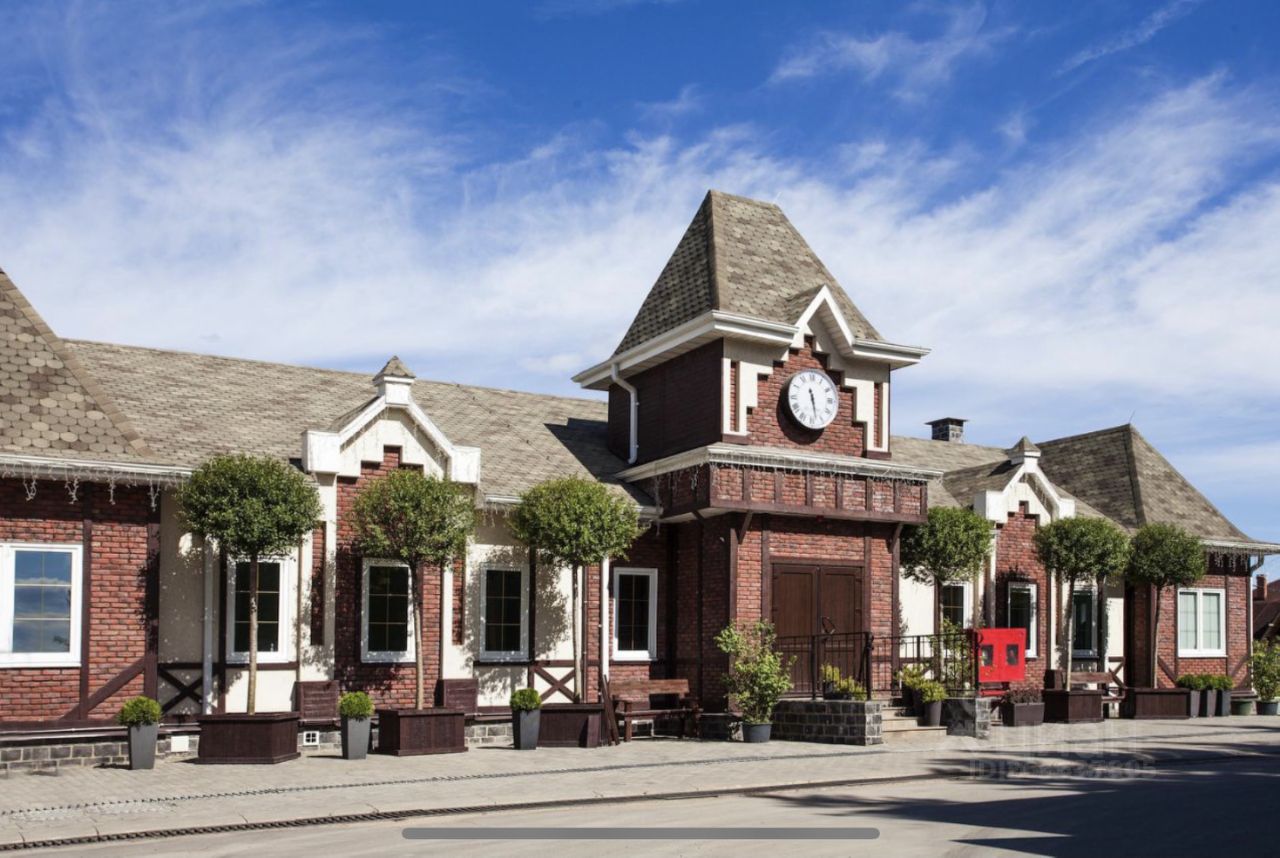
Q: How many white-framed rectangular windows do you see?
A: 9